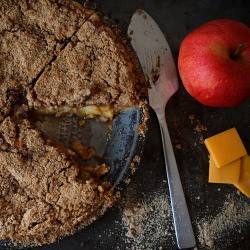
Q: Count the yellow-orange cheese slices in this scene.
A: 3